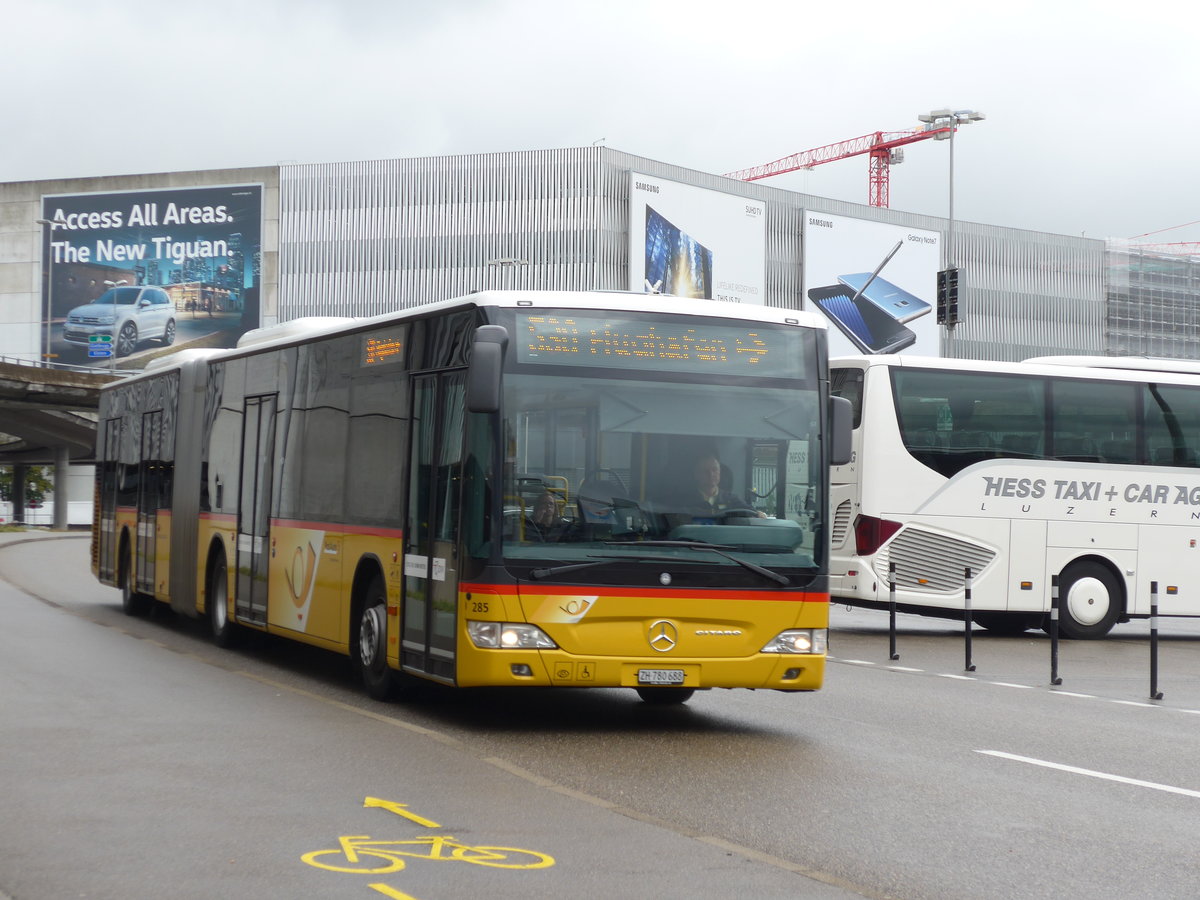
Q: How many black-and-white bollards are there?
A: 4